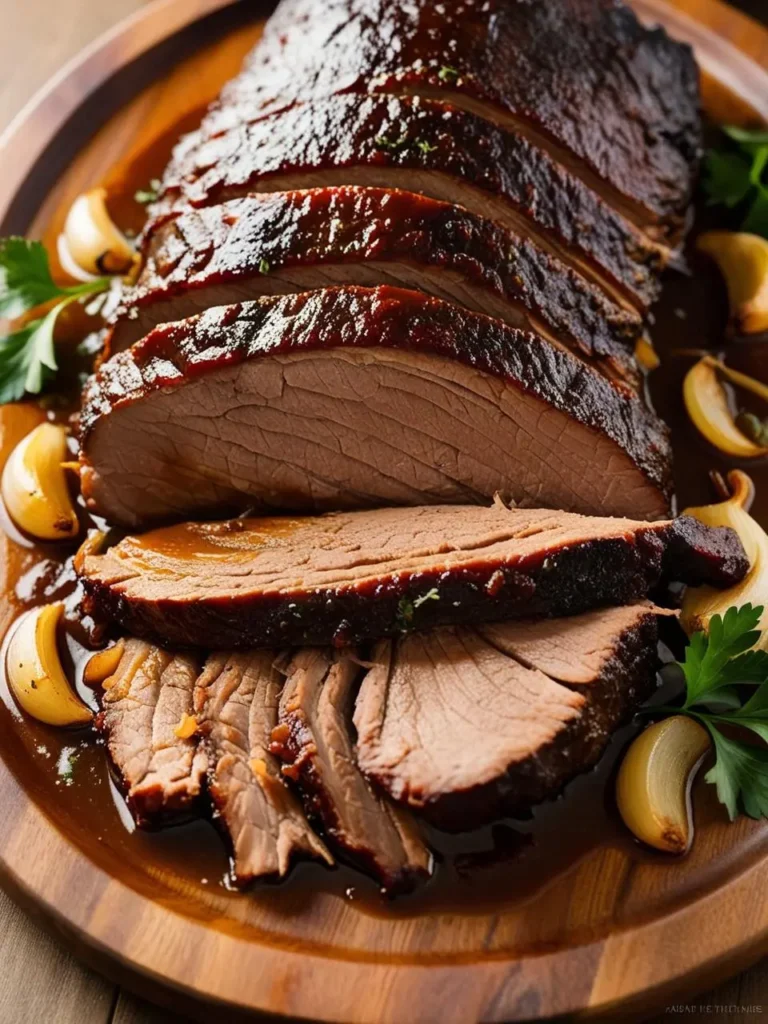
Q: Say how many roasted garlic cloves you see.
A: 7